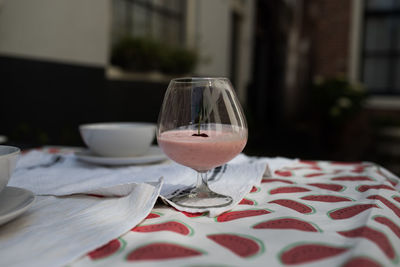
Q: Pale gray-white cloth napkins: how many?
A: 2